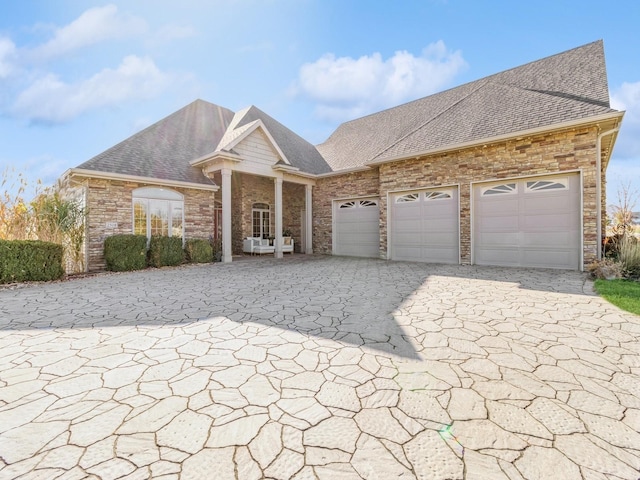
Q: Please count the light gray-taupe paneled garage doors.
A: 3